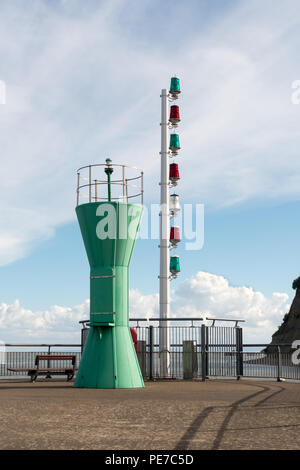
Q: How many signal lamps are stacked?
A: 7